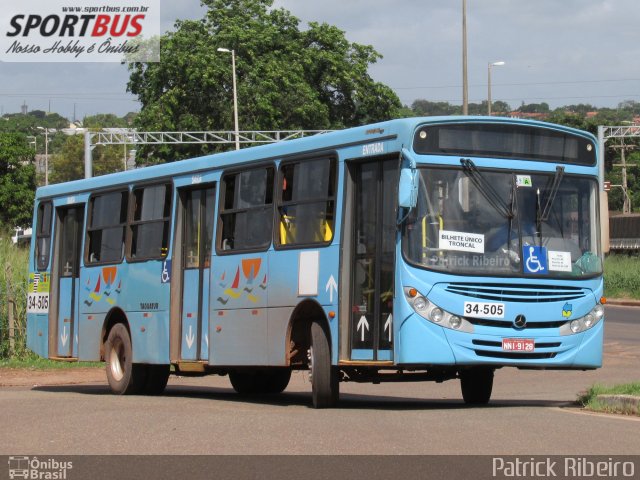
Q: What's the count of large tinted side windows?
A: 4